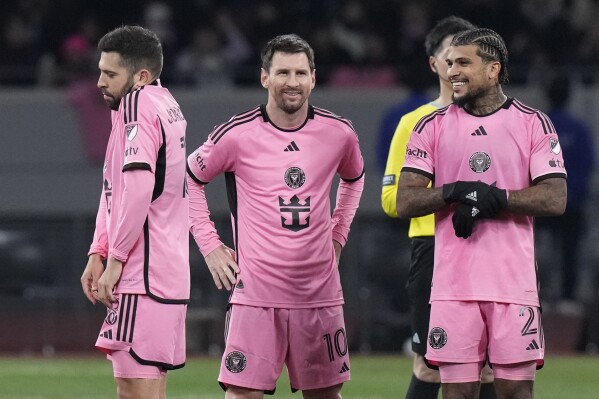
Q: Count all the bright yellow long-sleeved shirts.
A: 1